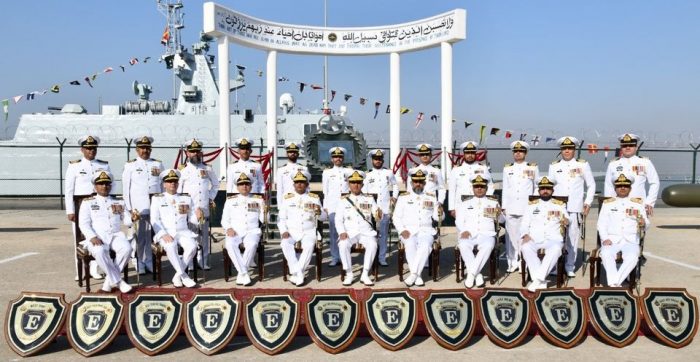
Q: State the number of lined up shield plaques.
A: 12